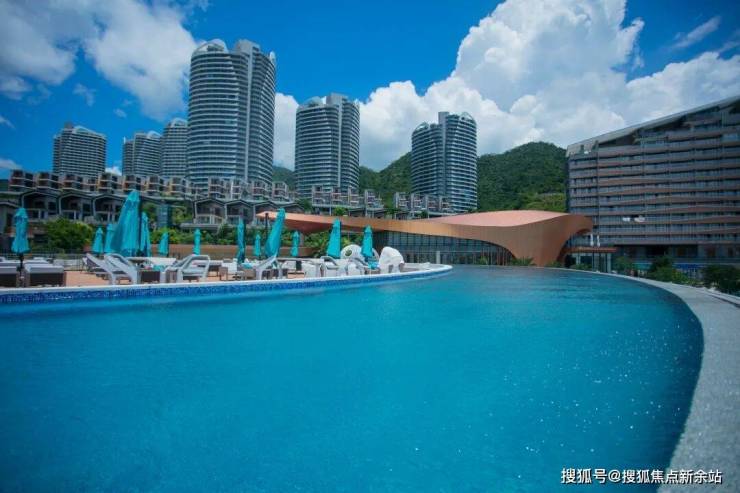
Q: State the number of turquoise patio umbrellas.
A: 13